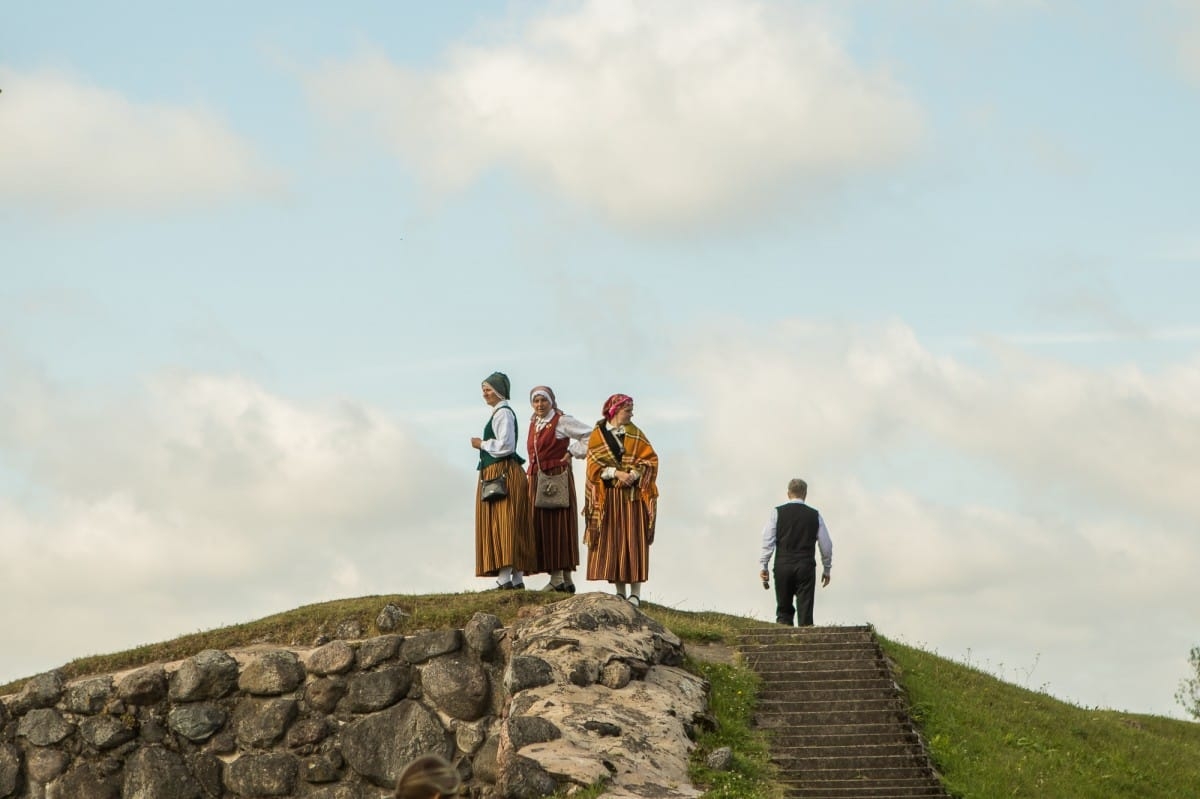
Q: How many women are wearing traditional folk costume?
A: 3